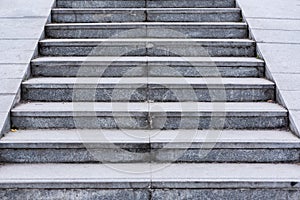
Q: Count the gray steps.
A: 9